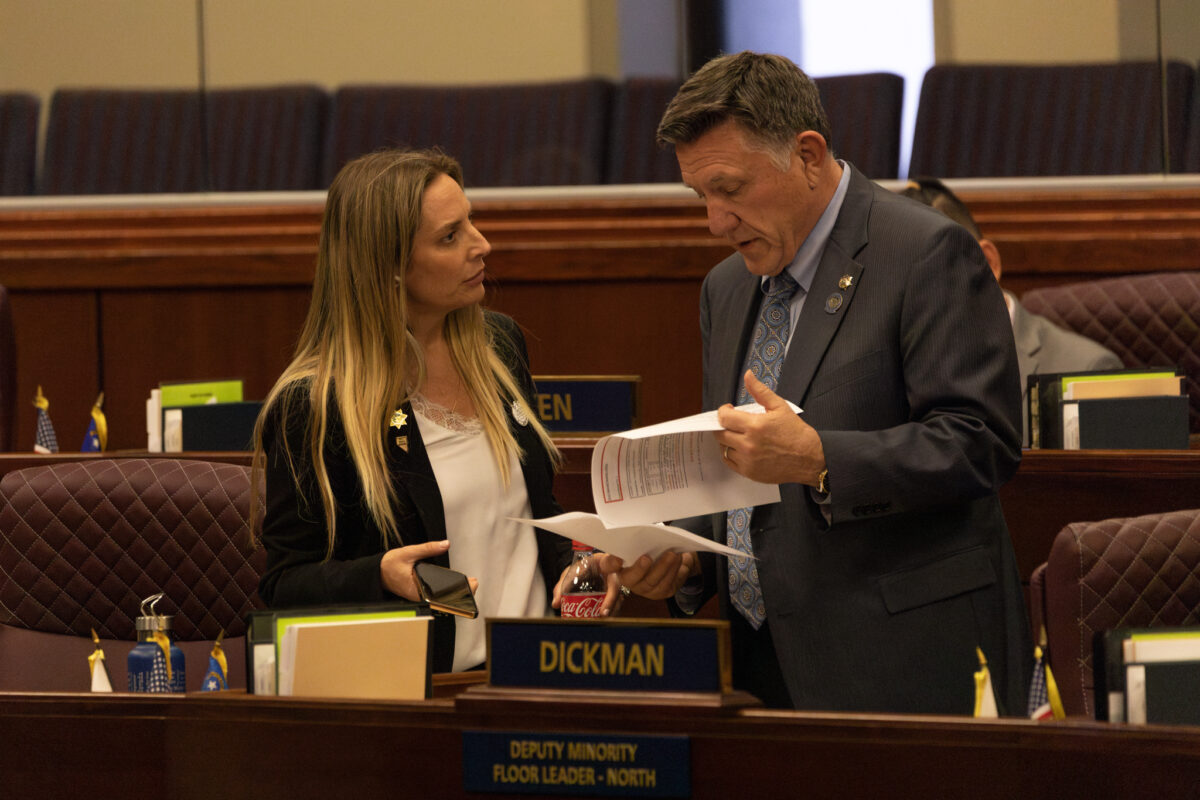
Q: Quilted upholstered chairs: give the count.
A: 3